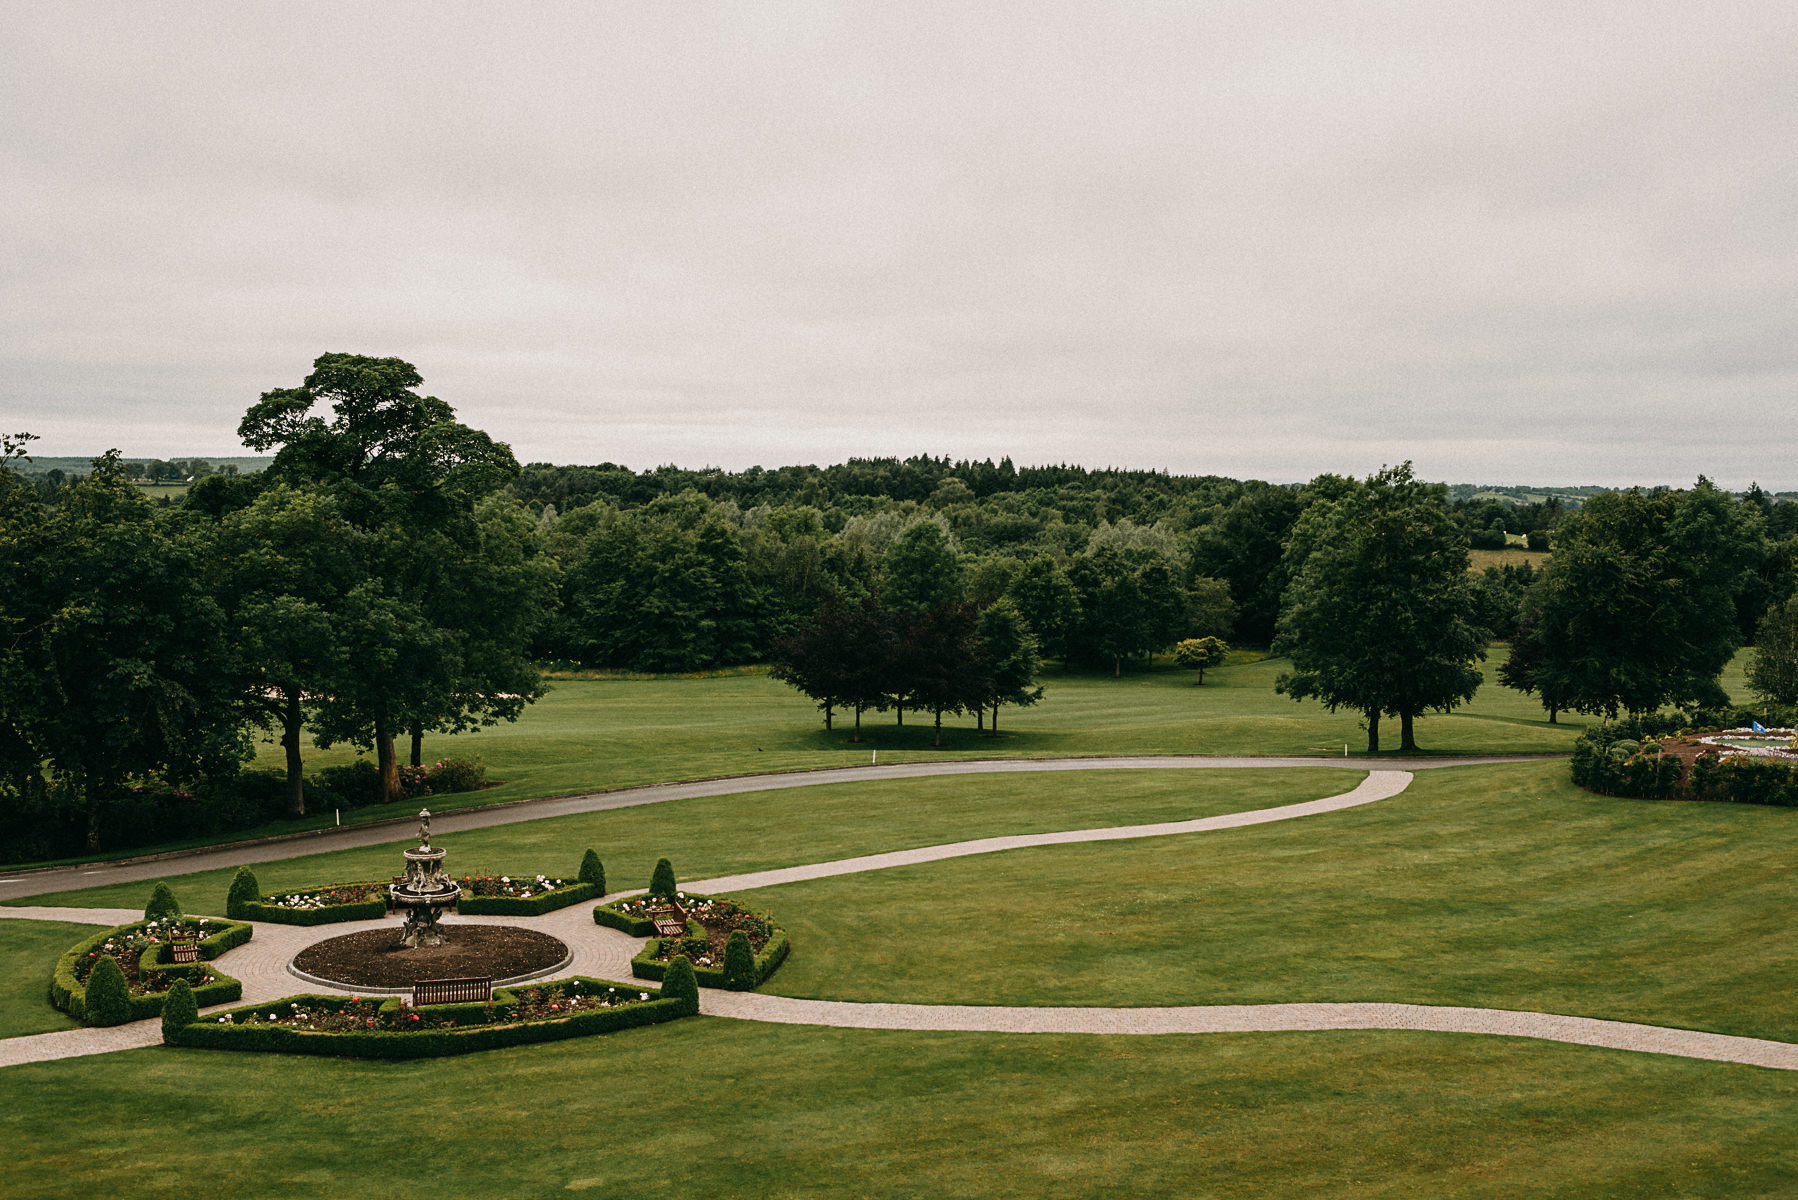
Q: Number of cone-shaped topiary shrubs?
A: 8